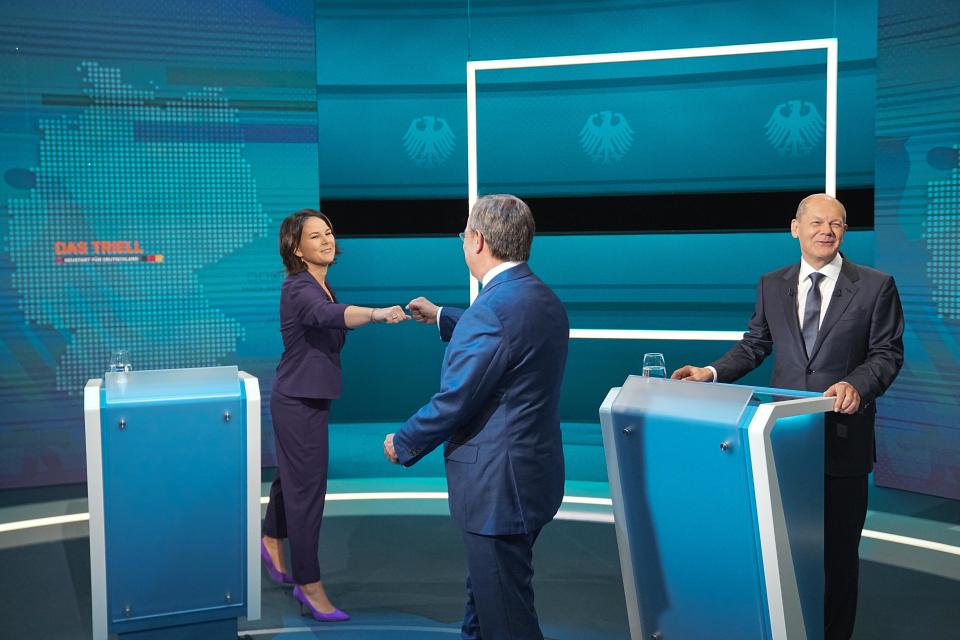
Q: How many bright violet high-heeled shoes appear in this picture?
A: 2